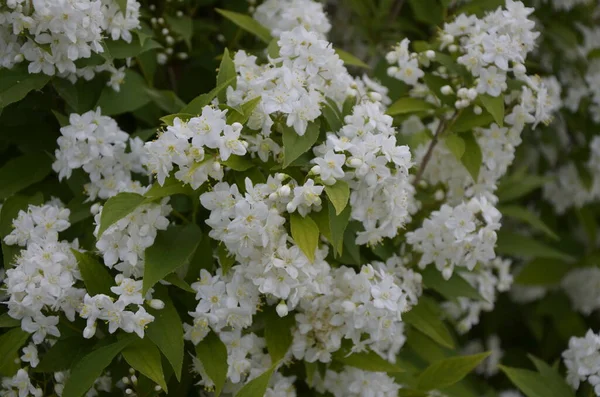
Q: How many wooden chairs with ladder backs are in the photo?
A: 0